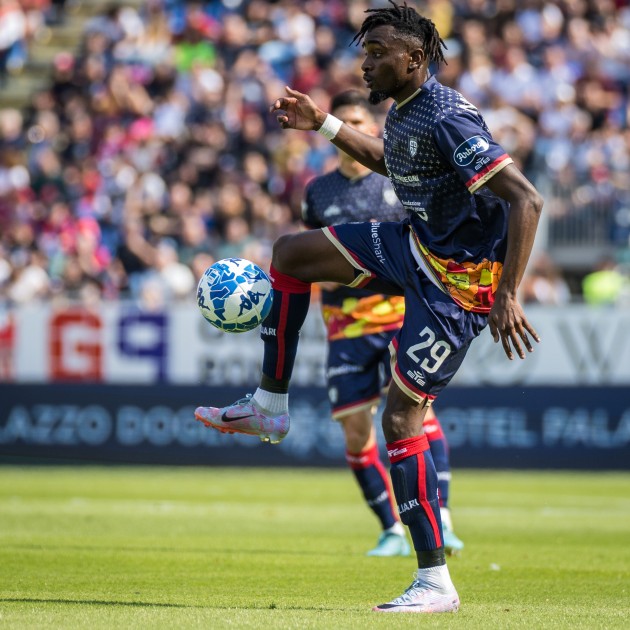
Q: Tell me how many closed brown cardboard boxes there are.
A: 0